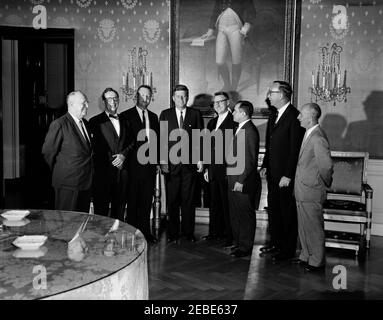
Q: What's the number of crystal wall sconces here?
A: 2